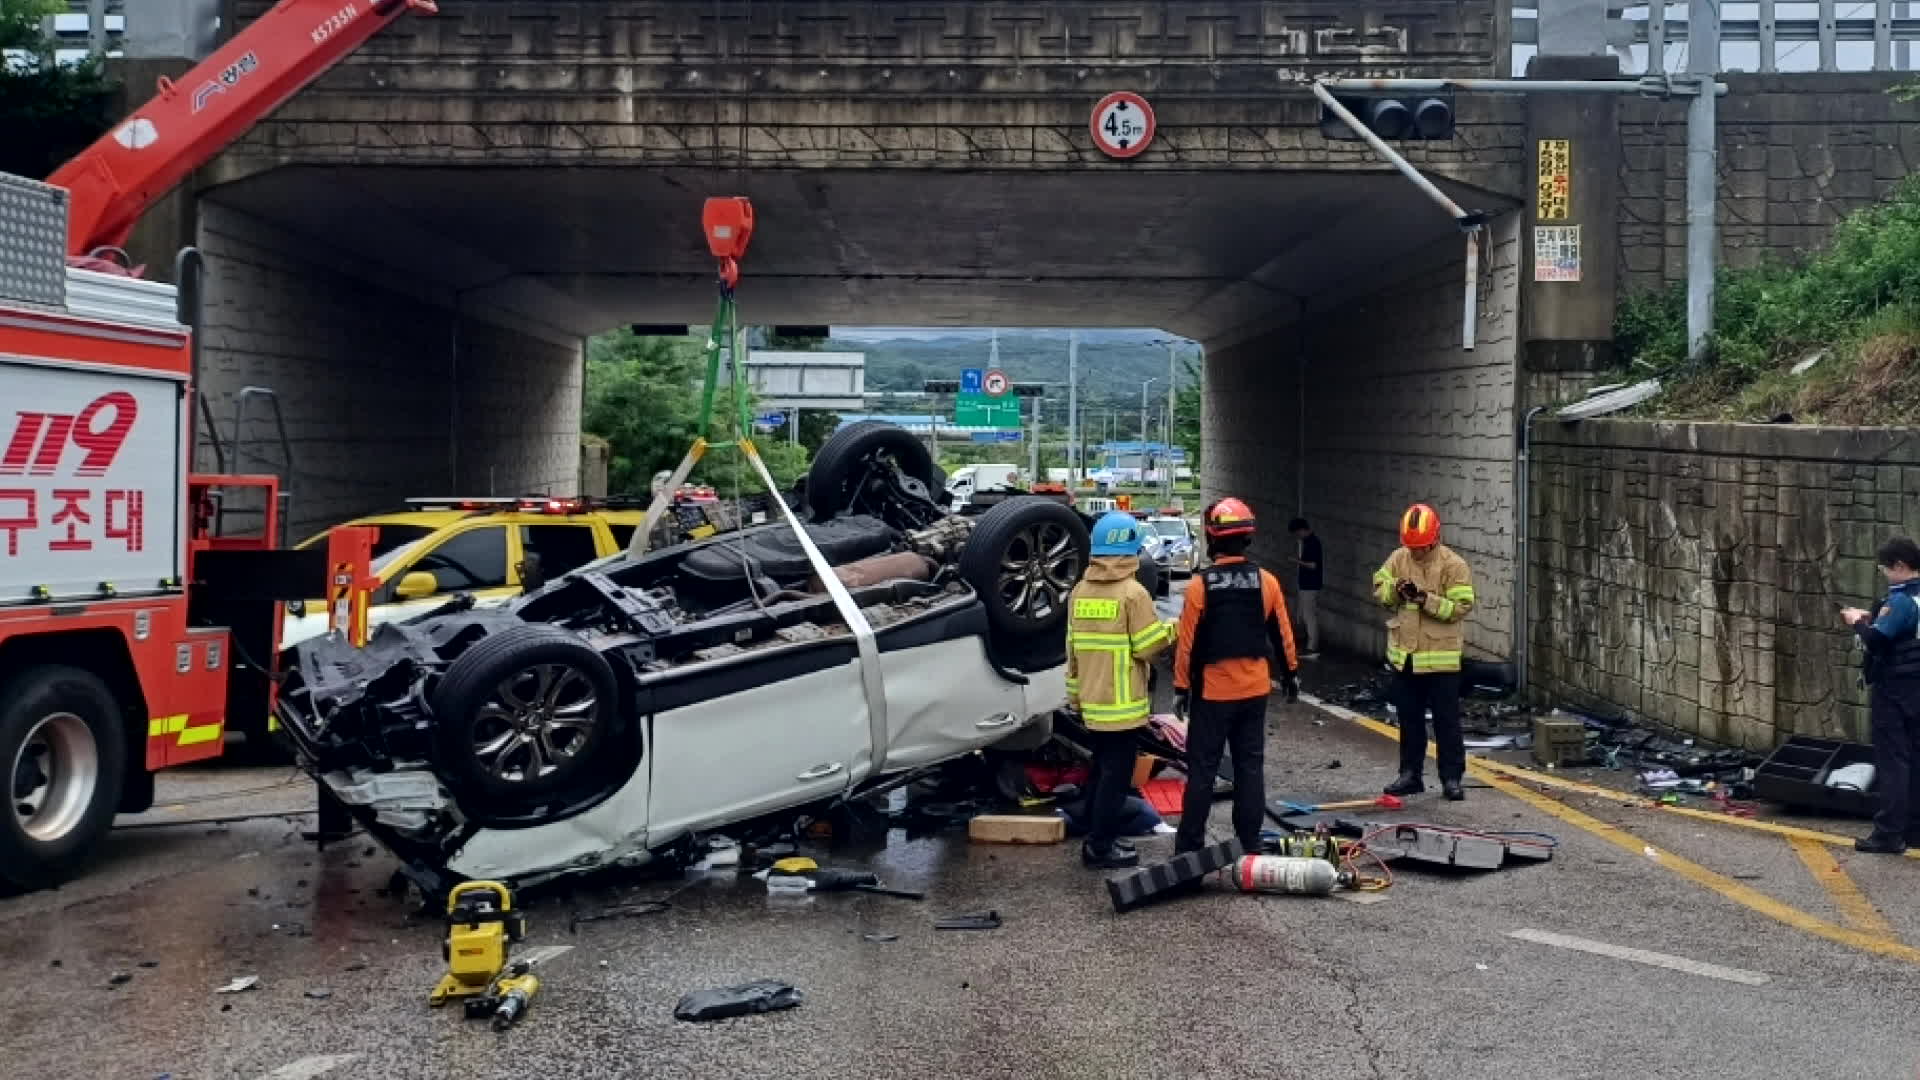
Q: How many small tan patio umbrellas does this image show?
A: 0